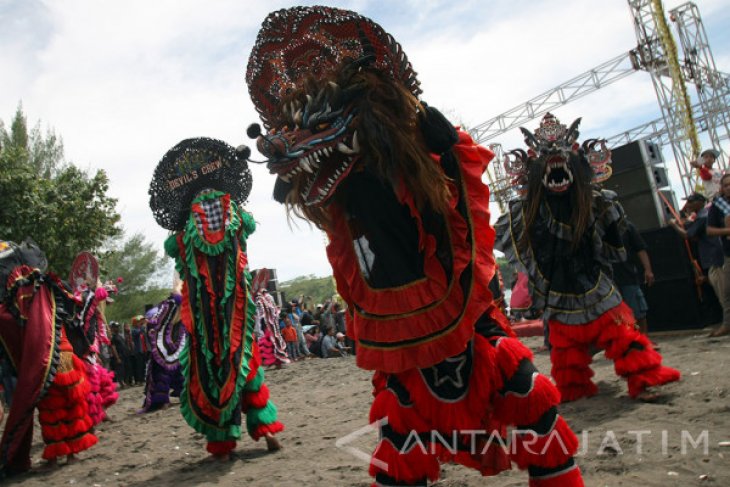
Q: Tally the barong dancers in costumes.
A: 7